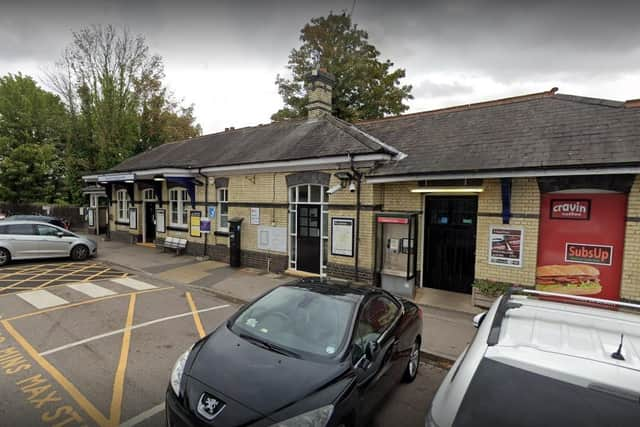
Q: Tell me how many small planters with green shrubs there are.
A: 1